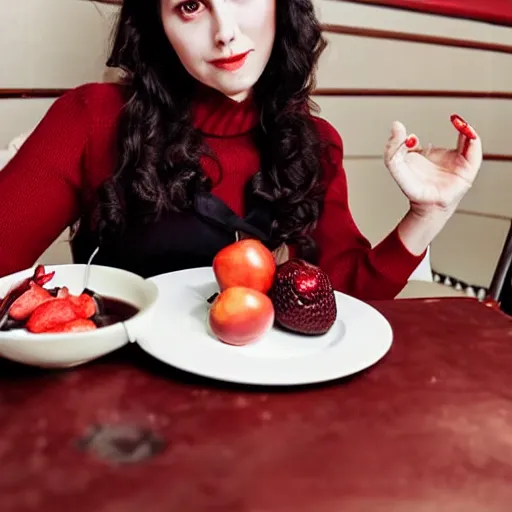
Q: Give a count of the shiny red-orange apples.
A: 2